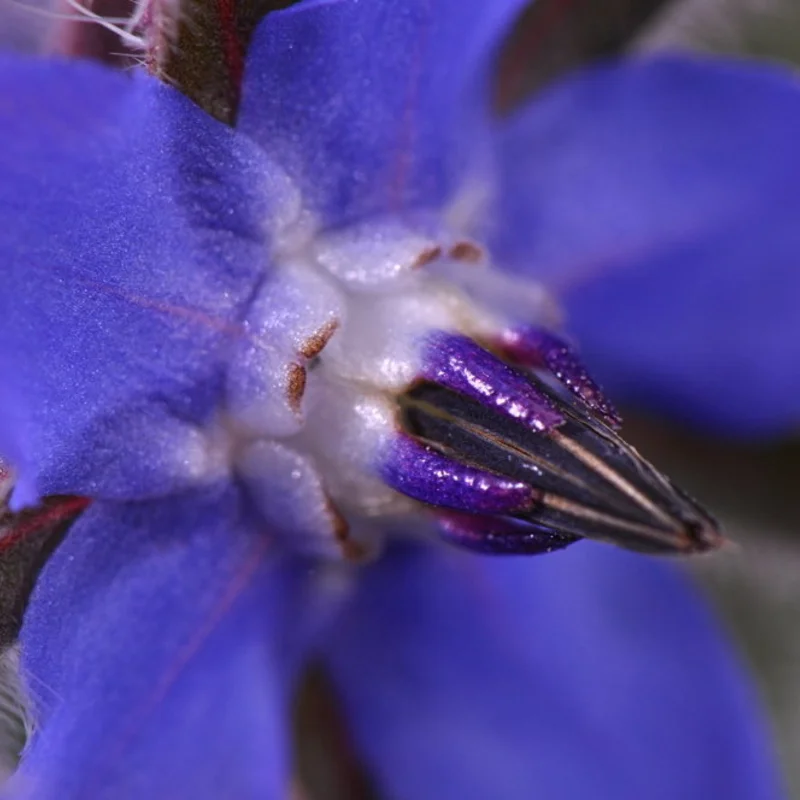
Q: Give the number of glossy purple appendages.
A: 4